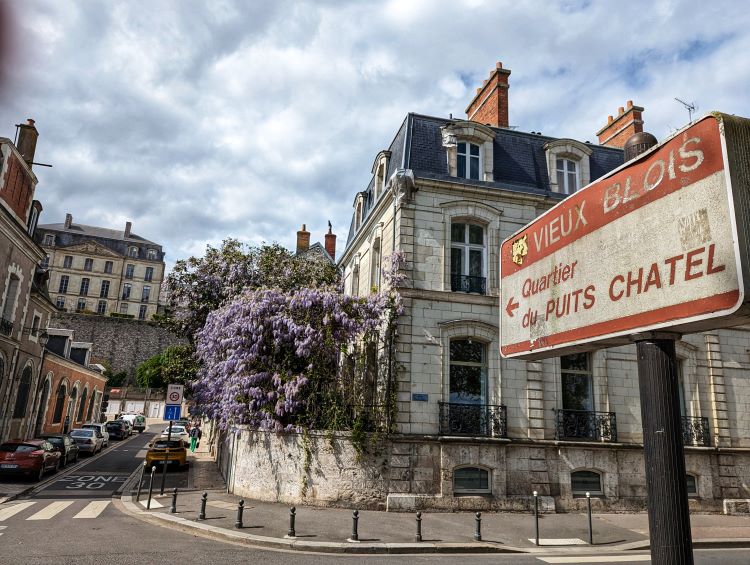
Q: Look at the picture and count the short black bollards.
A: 7